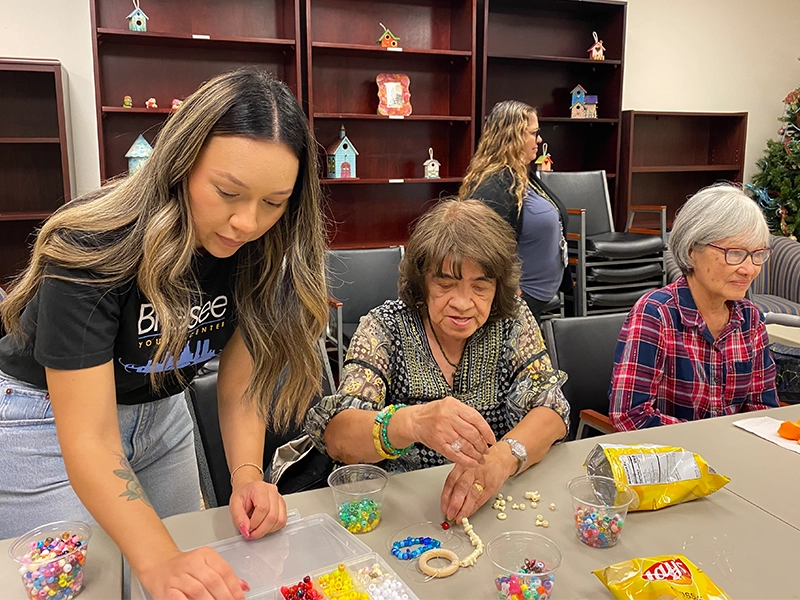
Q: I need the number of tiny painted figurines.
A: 3